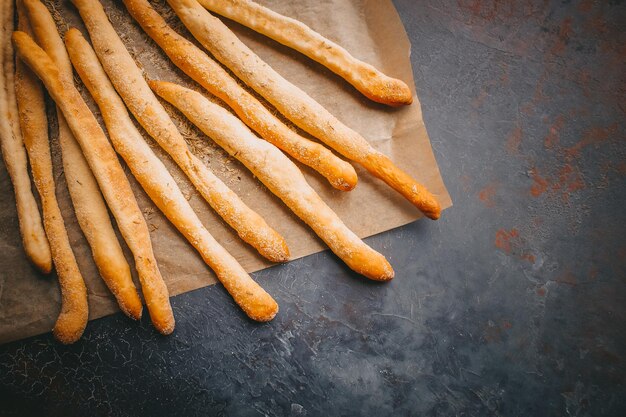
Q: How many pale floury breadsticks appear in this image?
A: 10